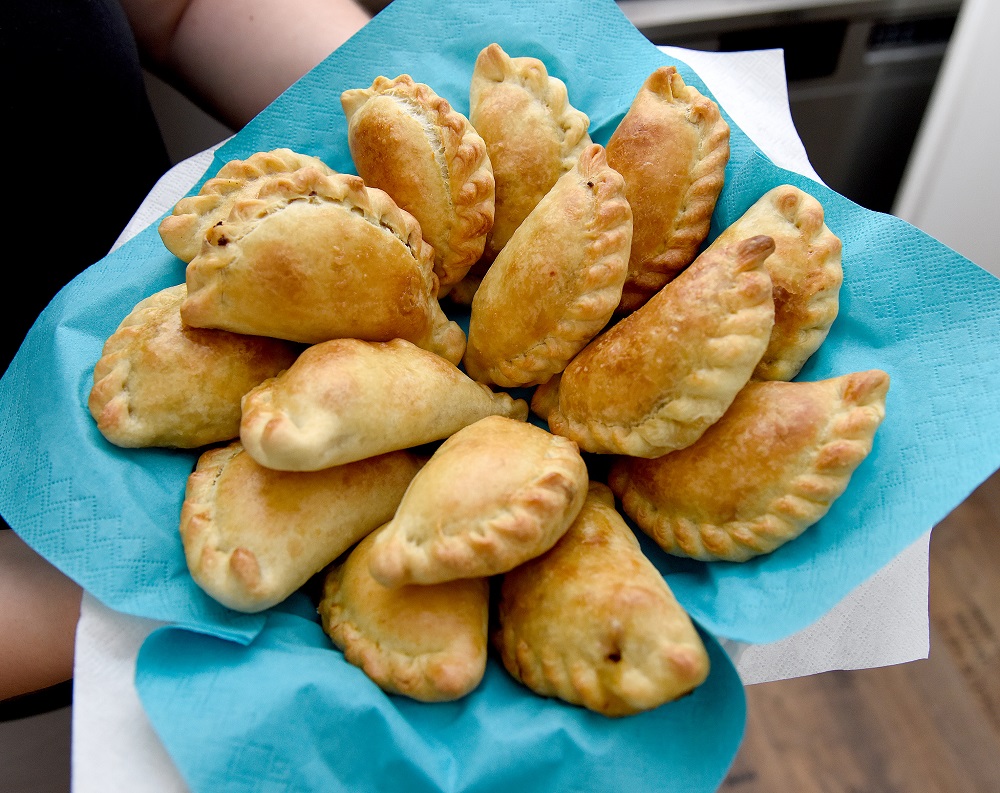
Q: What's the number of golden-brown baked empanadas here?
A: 15